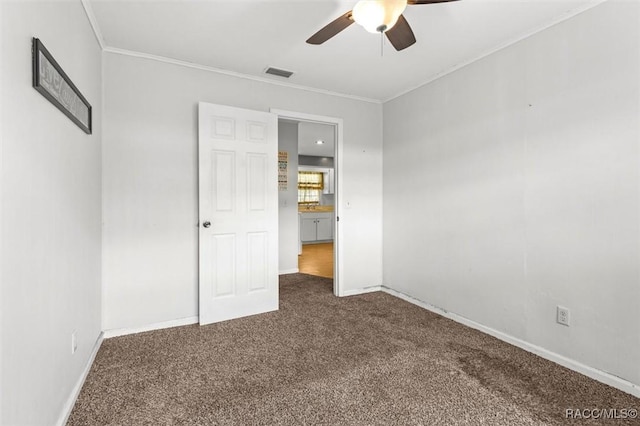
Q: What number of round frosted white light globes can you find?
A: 1